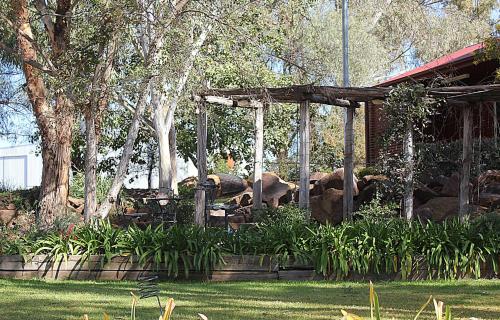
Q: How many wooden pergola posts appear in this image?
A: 6